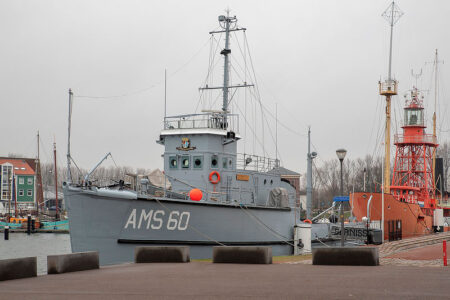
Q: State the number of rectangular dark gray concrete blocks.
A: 5